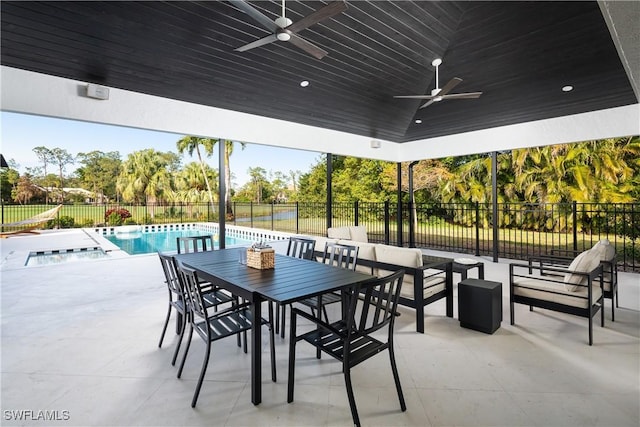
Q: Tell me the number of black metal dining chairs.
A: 6